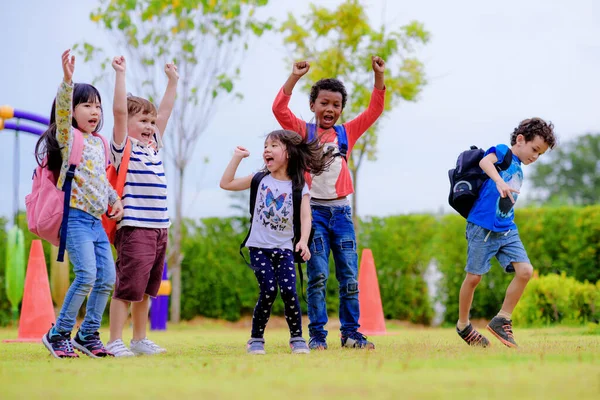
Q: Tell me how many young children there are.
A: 5